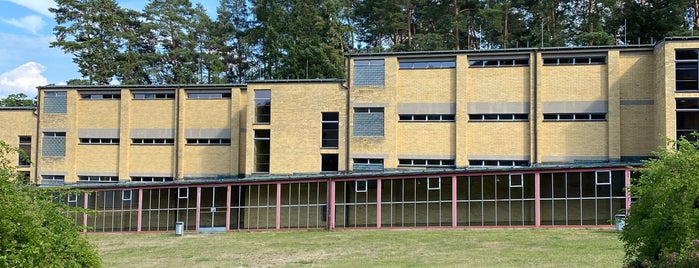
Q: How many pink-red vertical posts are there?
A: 10